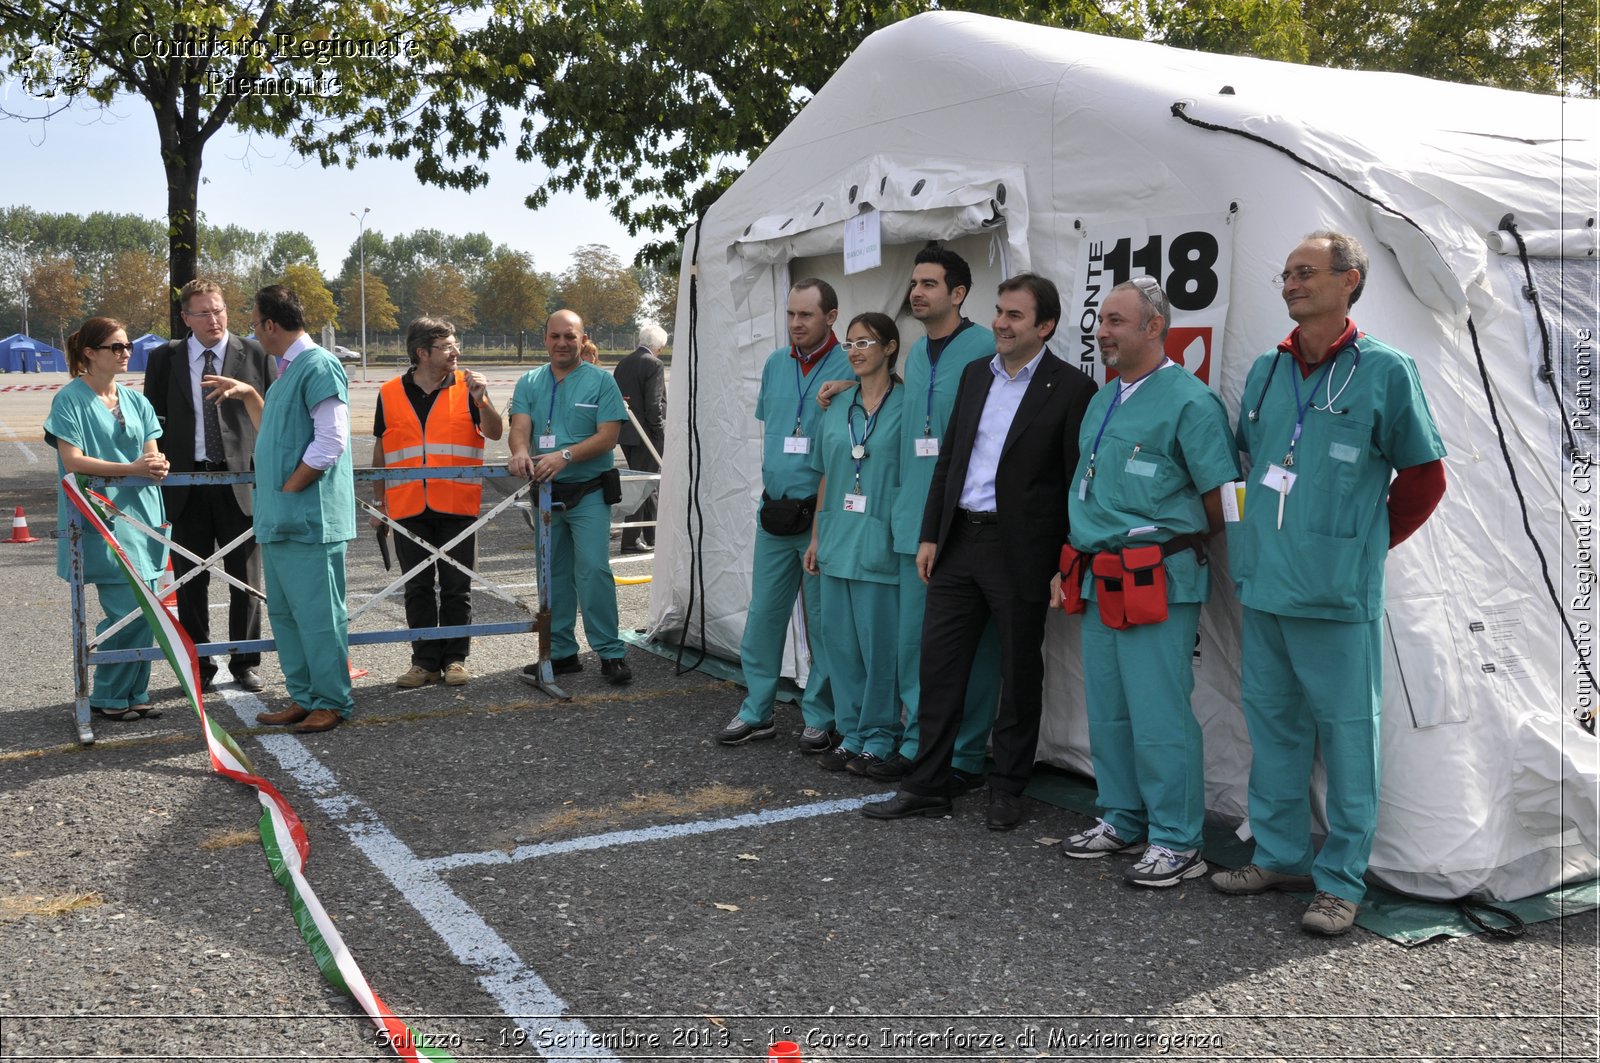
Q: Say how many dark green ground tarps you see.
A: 1